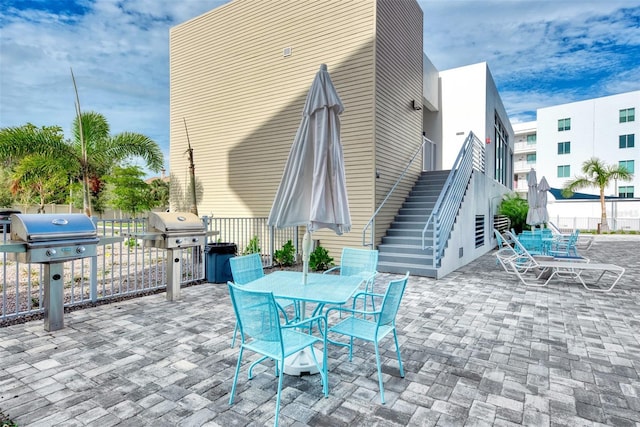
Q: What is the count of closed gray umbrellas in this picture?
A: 3